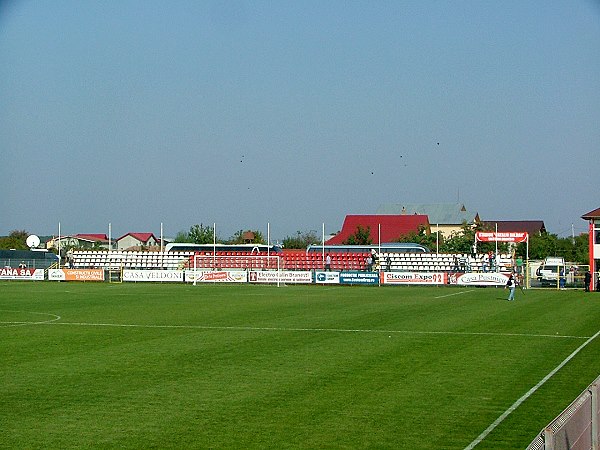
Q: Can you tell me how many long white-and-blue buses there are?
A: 2